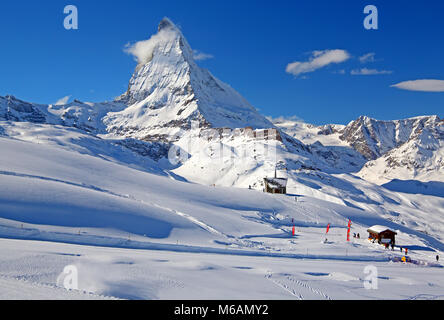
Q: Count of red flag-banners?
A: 3